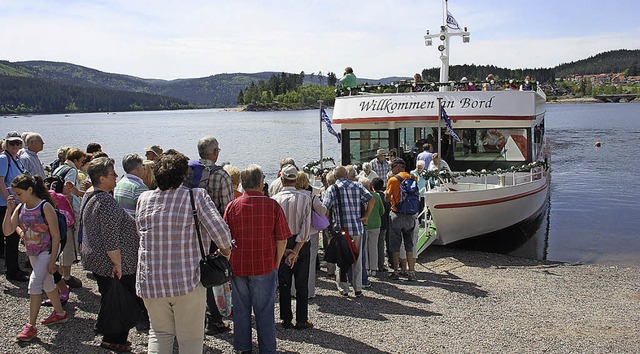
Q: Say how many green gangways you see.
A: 1